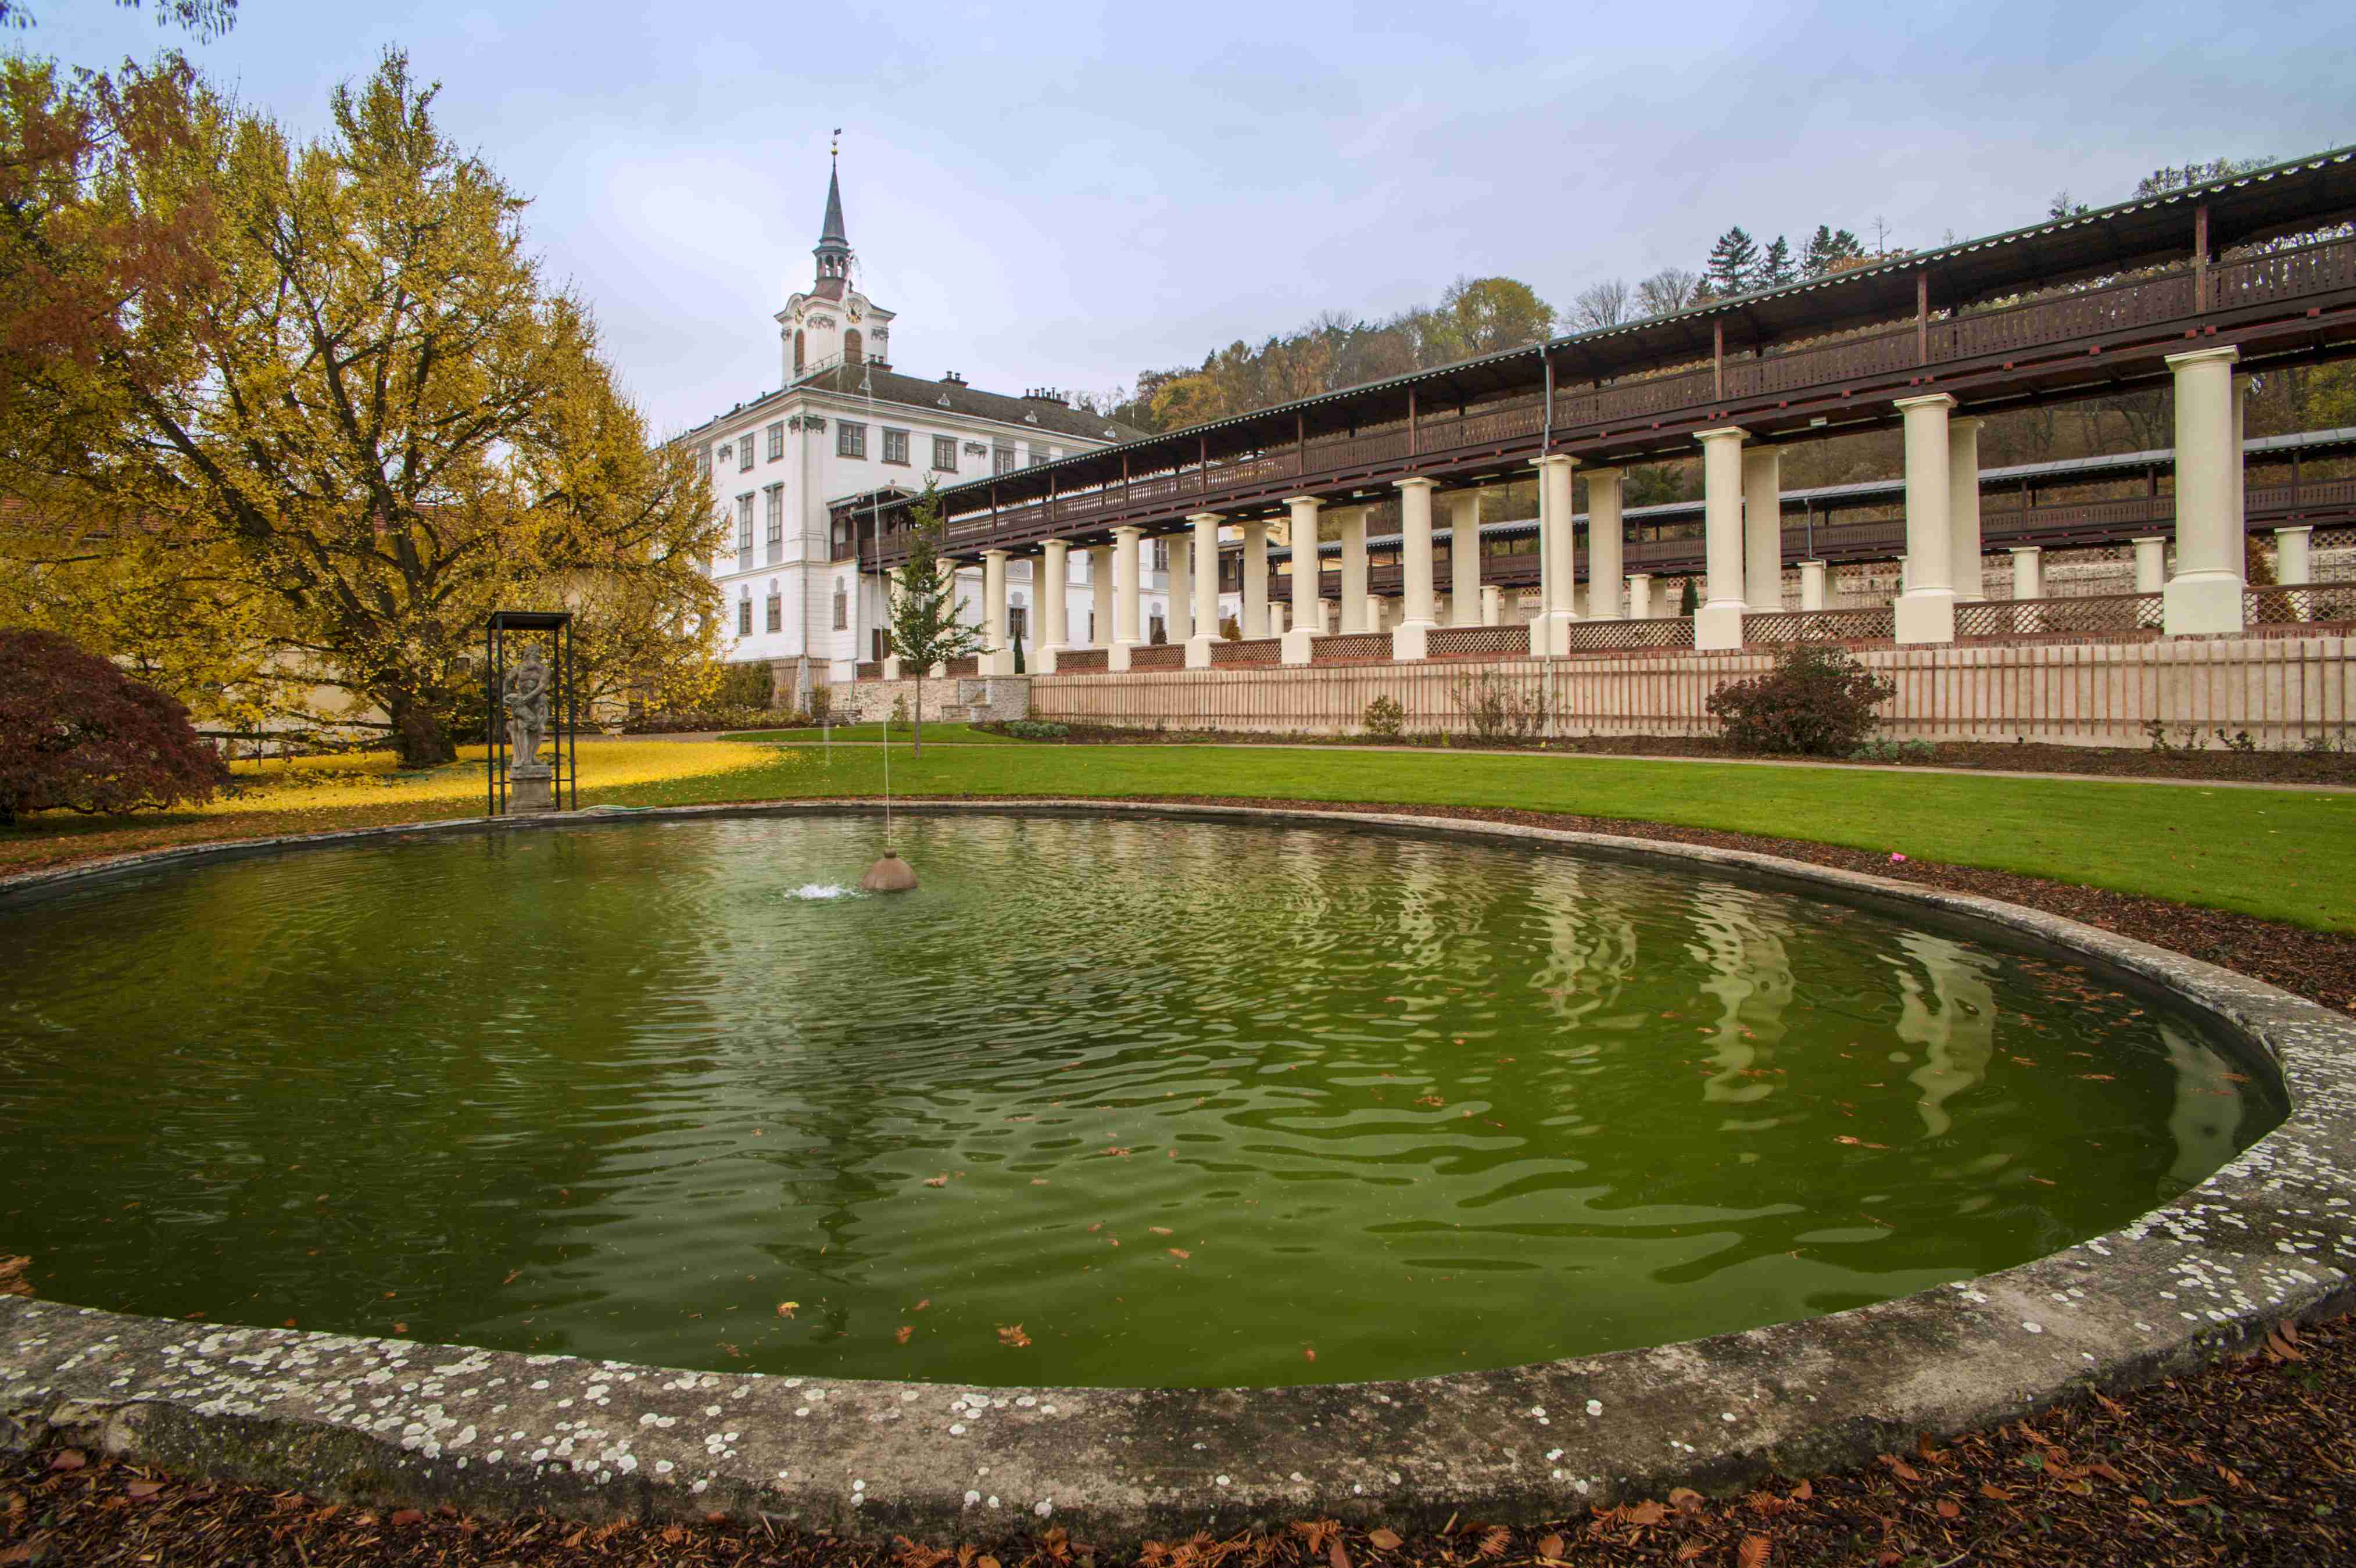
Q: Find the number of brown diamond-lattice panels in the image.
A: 12